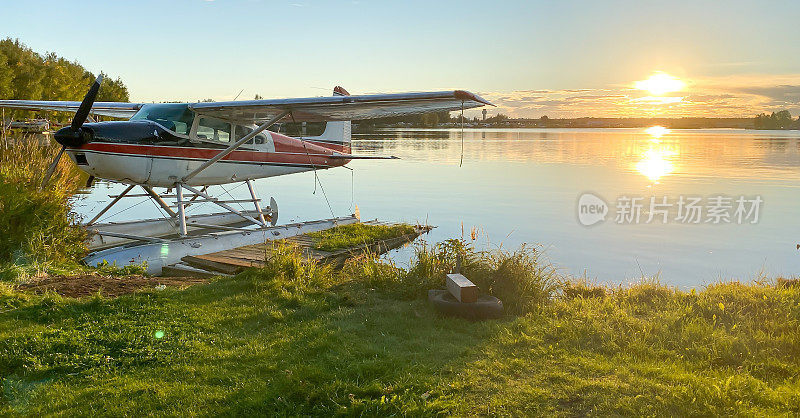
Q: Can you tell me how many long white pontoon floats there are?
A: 2